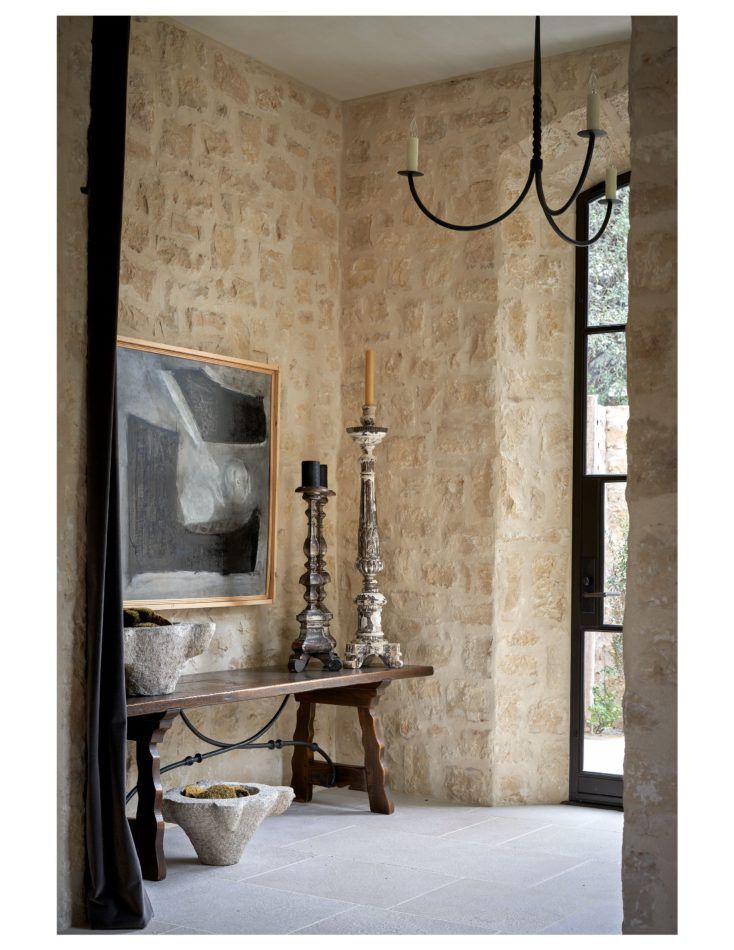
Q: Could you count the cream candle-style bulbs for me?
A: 3